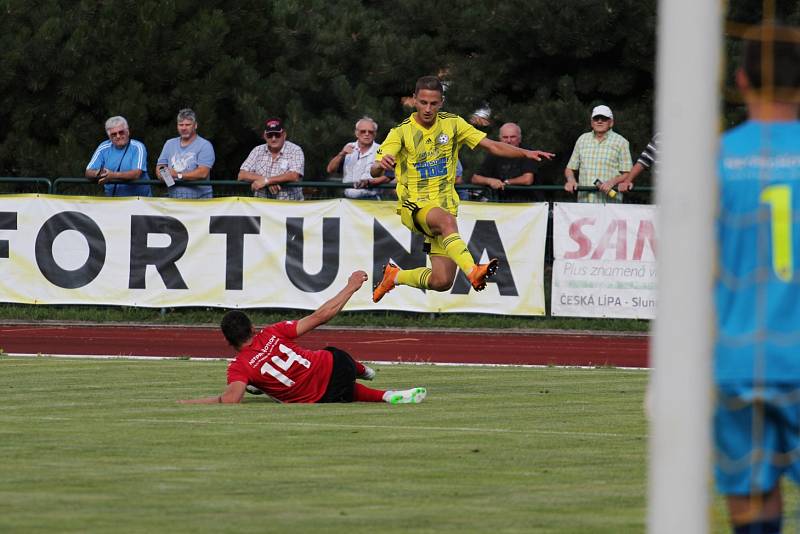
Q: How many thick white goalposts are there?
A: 1